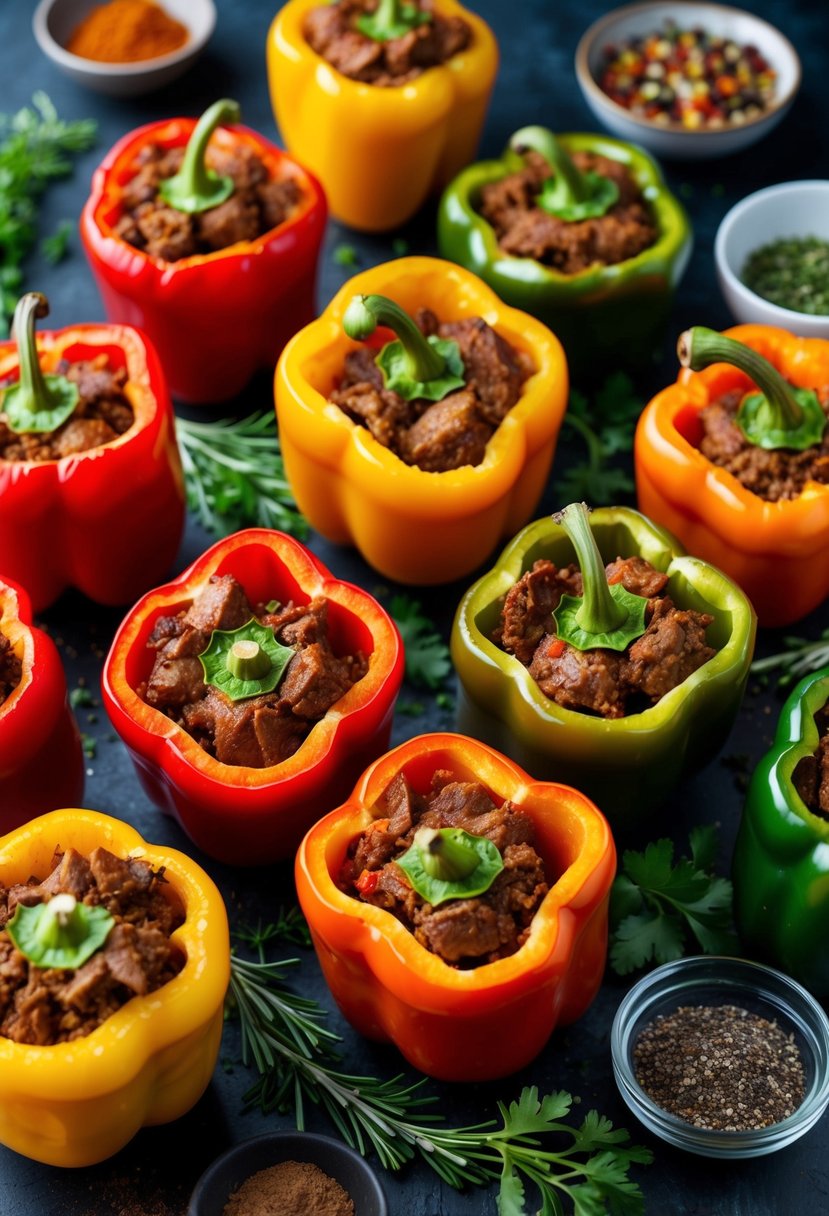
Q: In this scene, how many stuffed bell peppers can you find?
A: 12